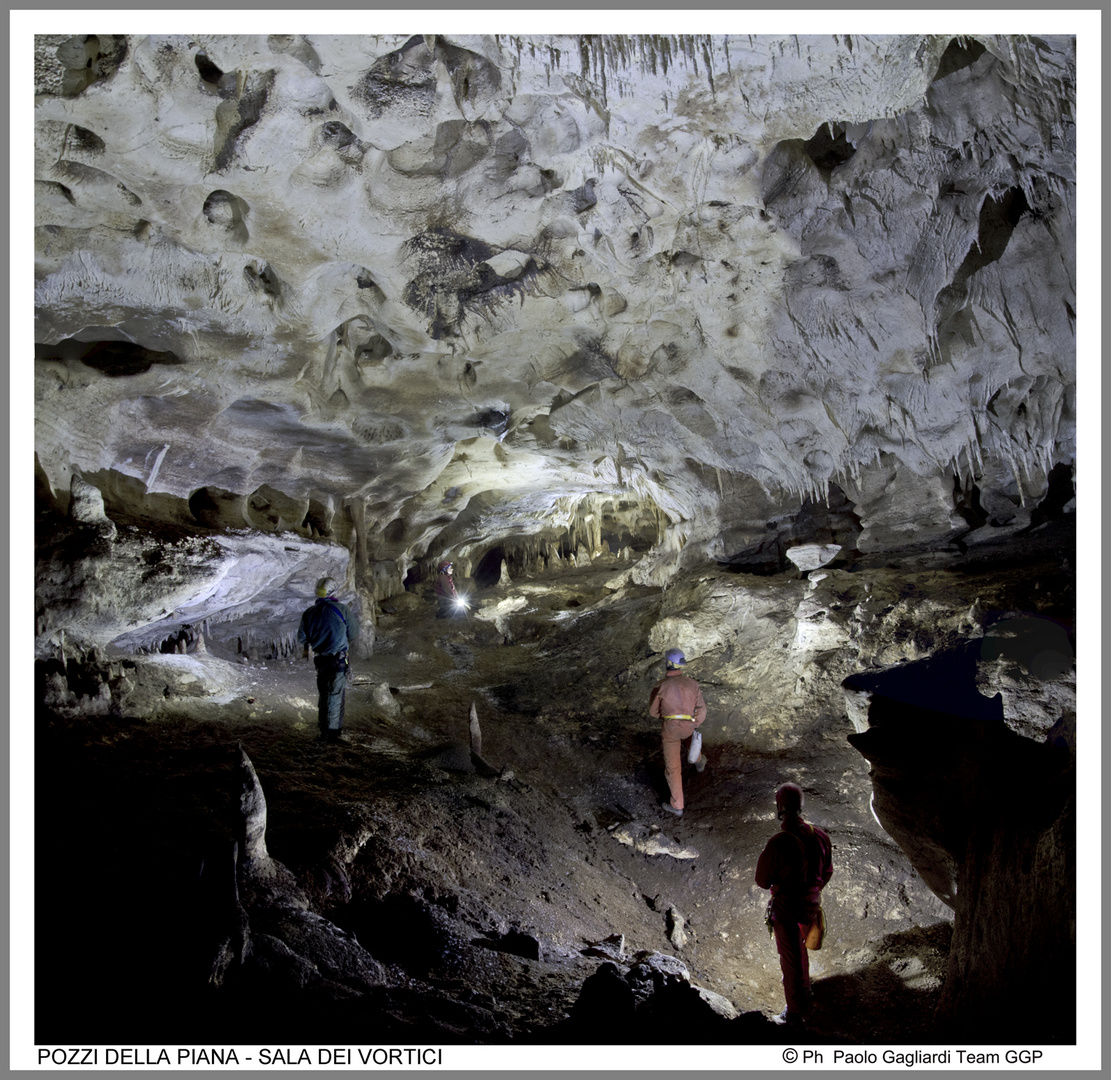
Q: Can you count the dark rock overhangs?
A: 1